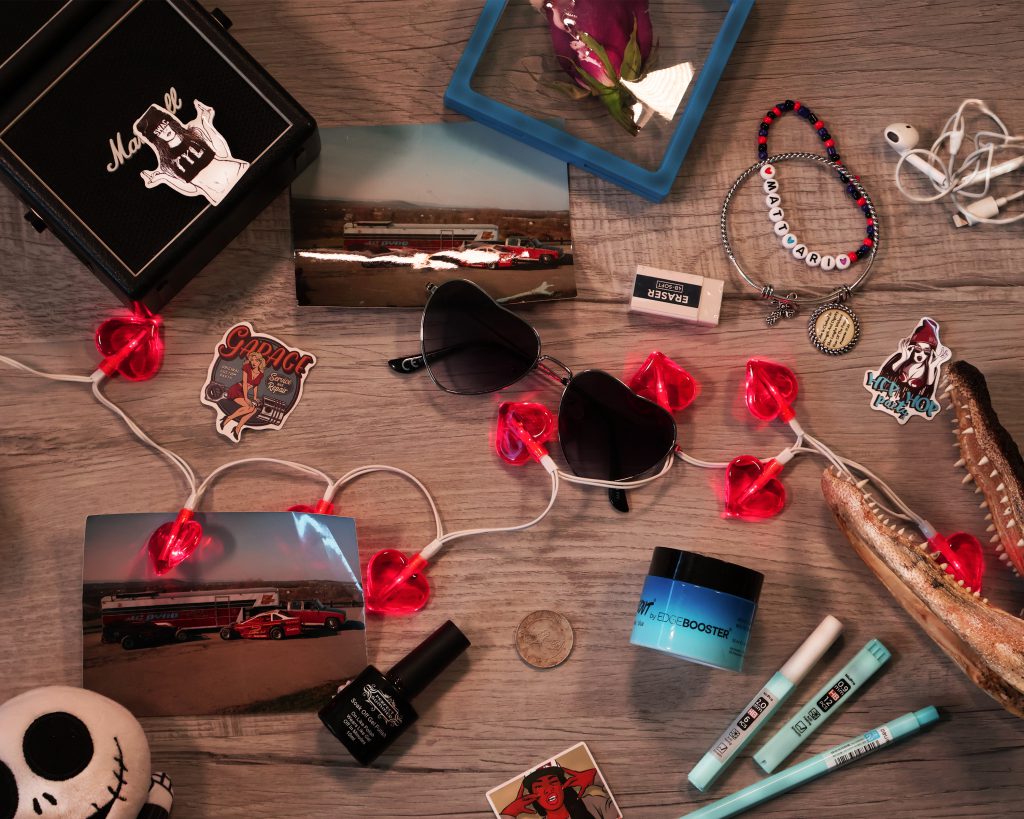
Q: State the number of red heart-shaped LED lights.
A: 9